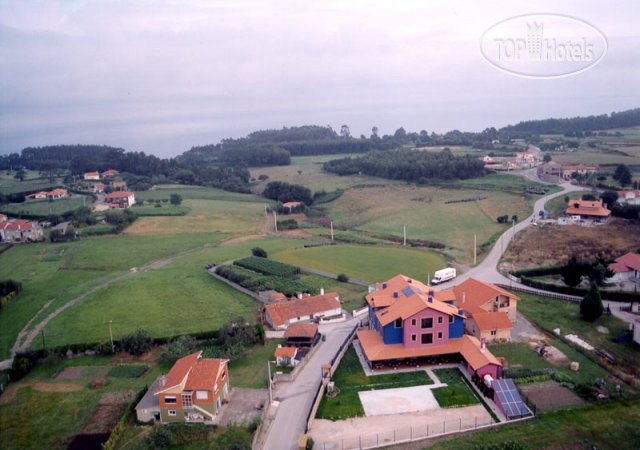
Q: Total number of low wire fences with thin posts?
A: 1